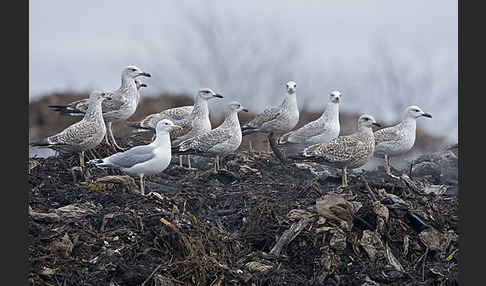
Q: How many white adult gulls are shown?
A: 1